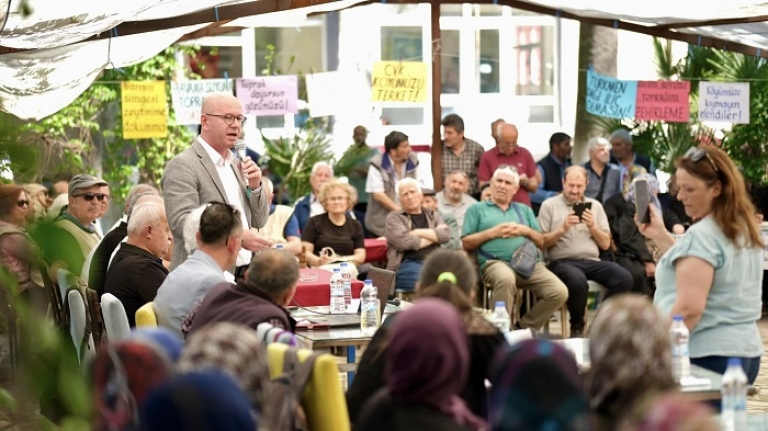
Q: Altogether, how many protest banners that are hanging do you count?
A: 8